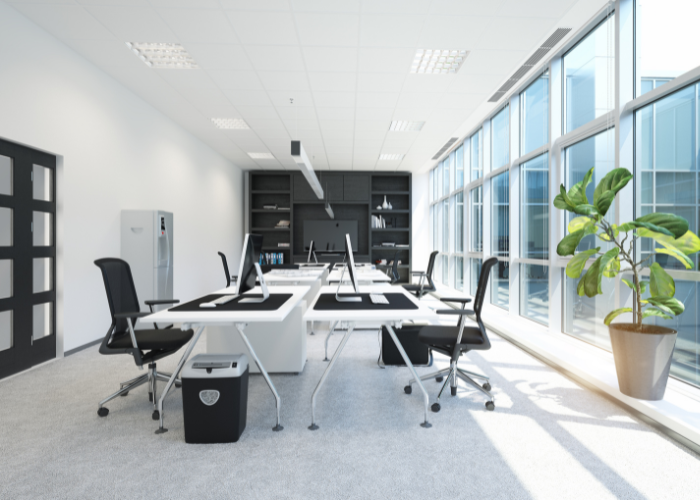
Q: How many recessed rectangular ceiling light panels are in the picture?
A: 6